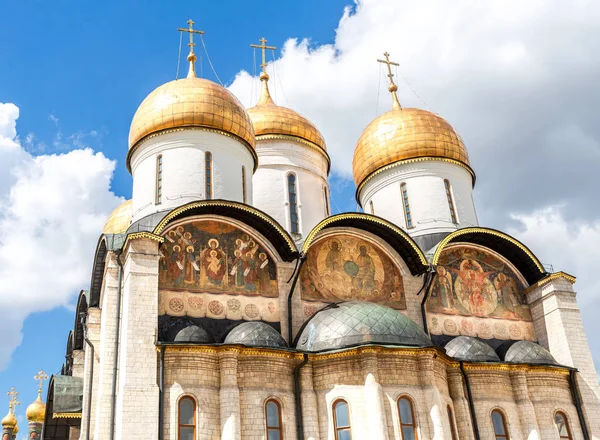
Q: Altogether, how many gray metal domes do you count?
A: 5